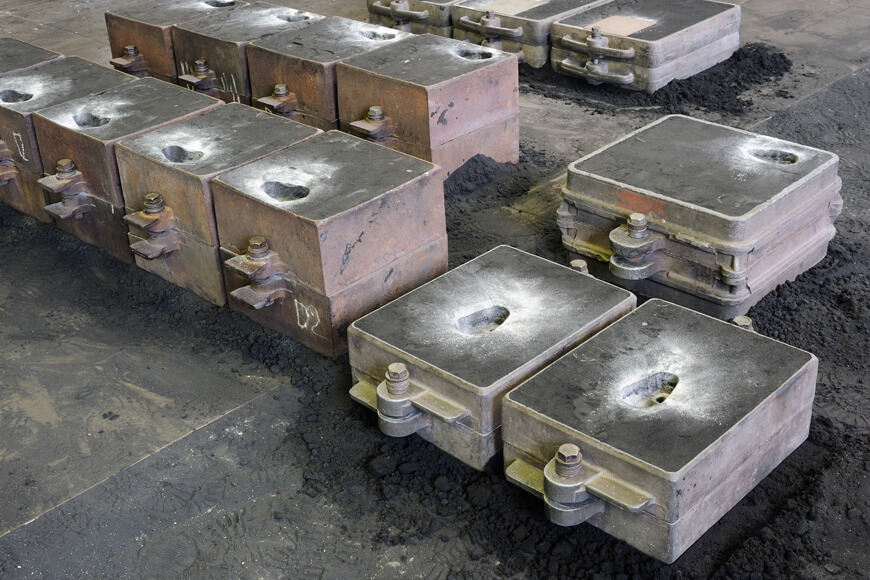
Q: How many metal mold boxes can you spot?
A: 15